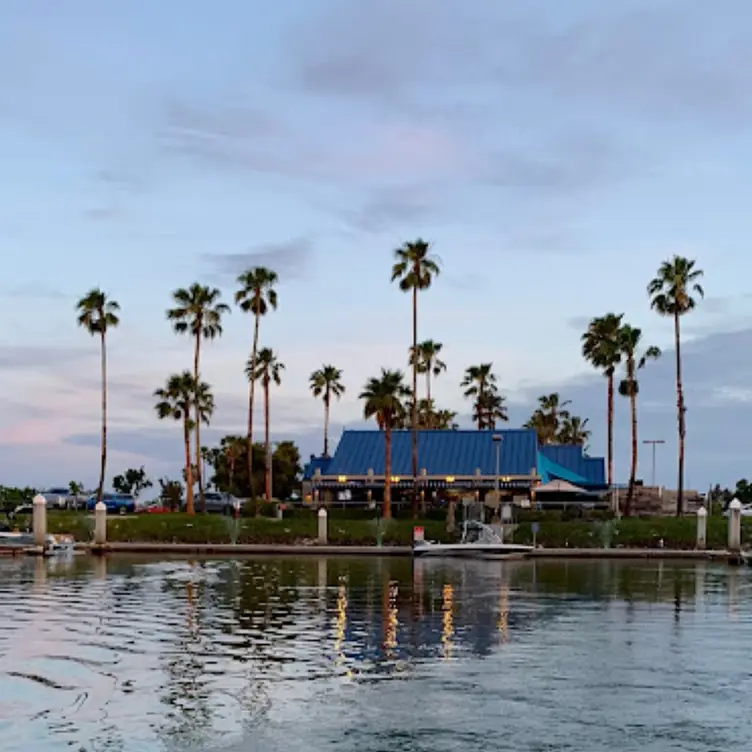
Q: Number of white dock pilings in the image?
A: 5